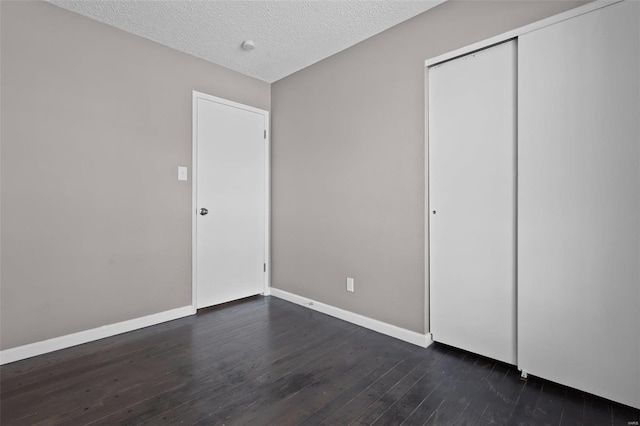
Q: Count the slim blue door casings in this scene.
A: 0